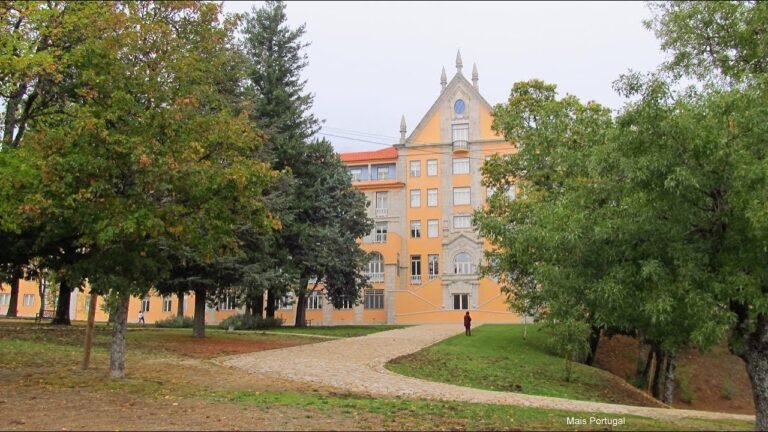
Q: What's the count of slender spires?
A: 4